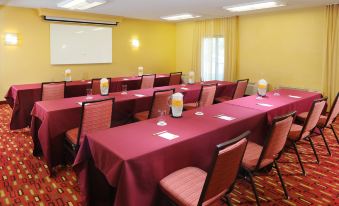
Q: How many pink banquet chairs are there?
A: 12